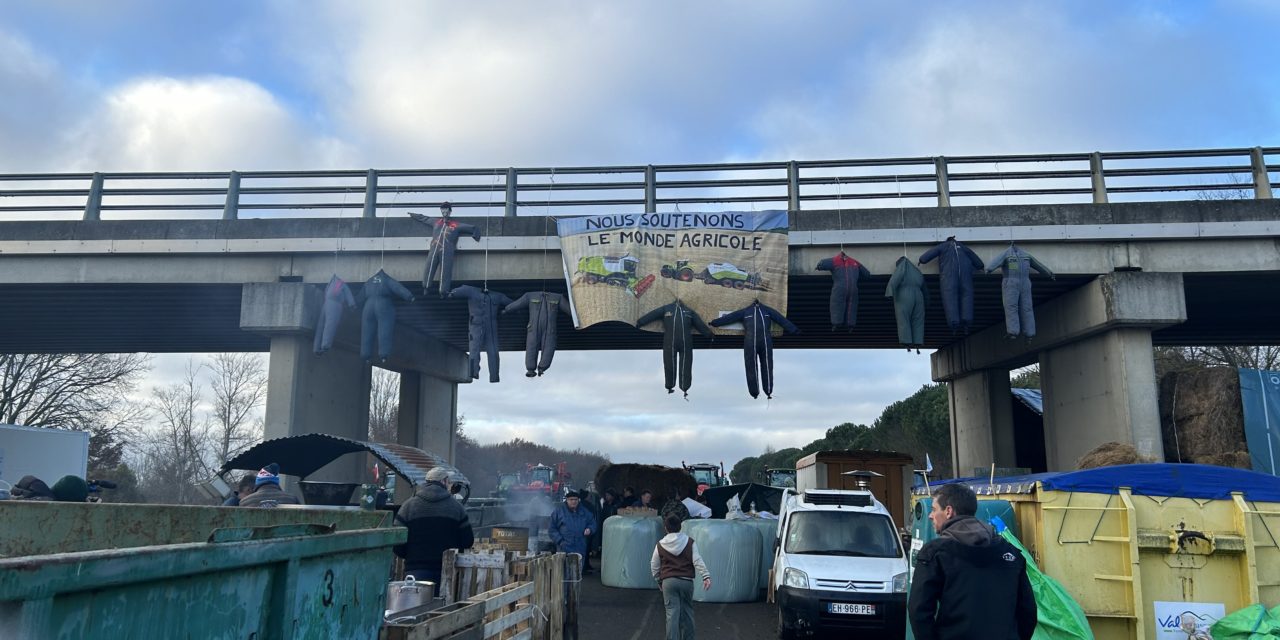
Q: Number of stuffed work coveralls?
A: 11